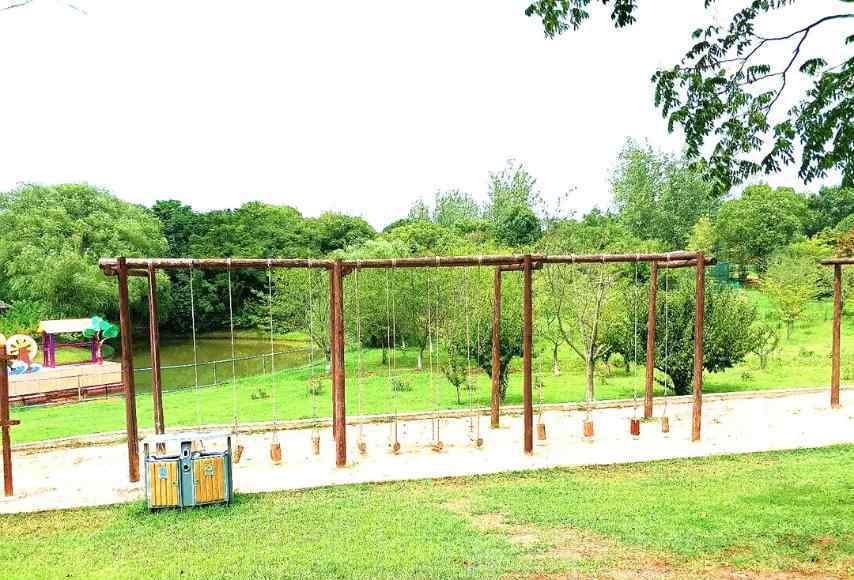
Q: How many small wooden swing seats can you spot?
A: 12